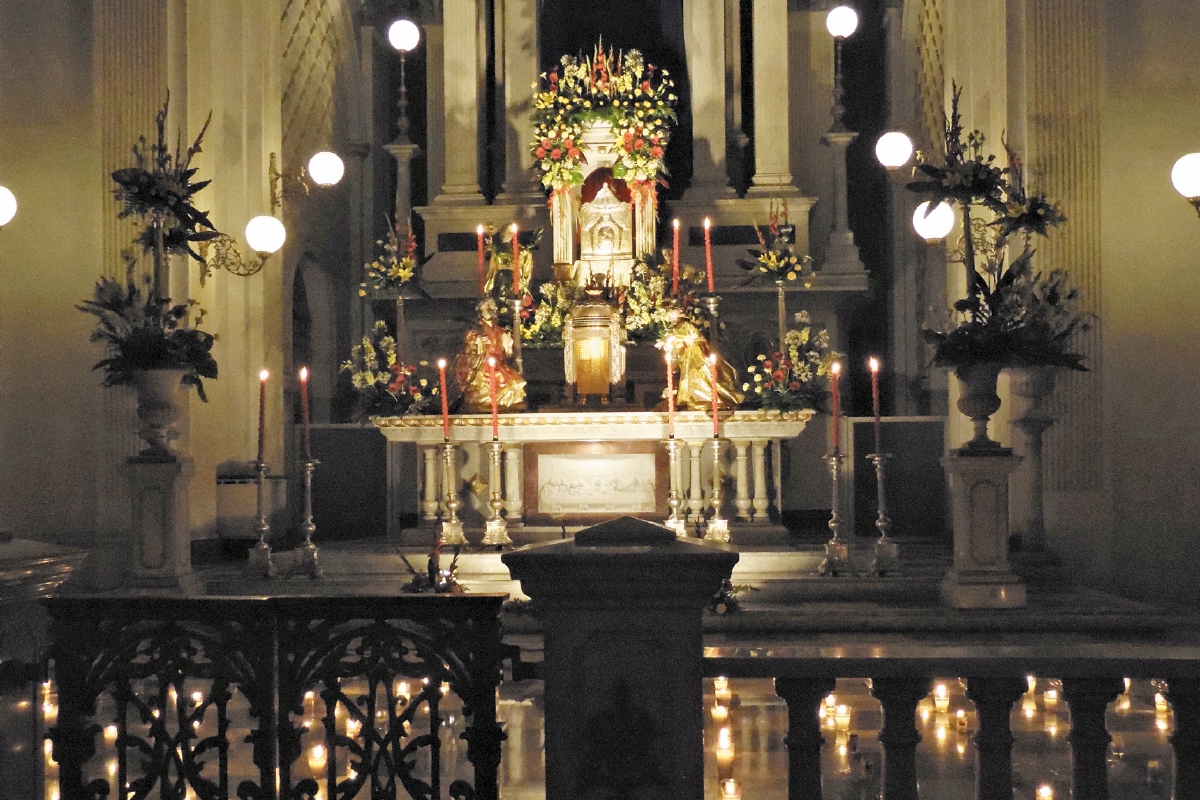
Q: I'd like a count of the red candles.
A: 12